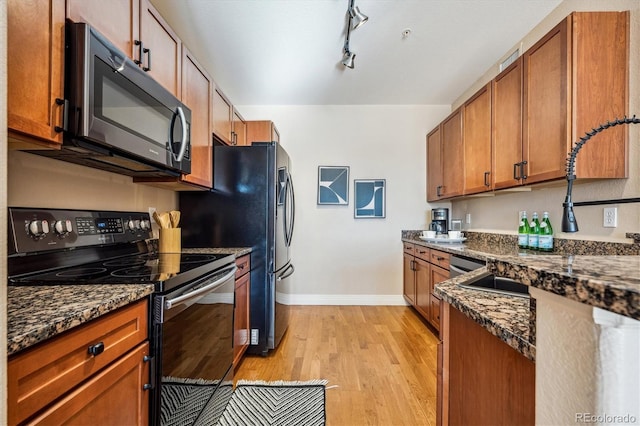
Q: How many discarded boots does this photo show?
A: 0